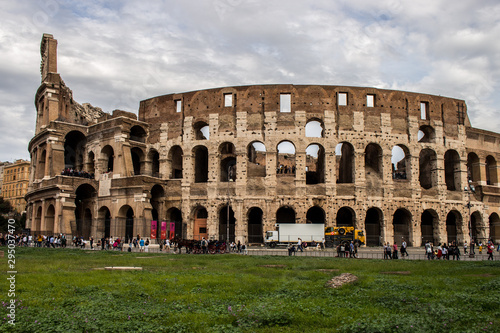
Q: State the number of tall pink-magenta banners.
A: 3